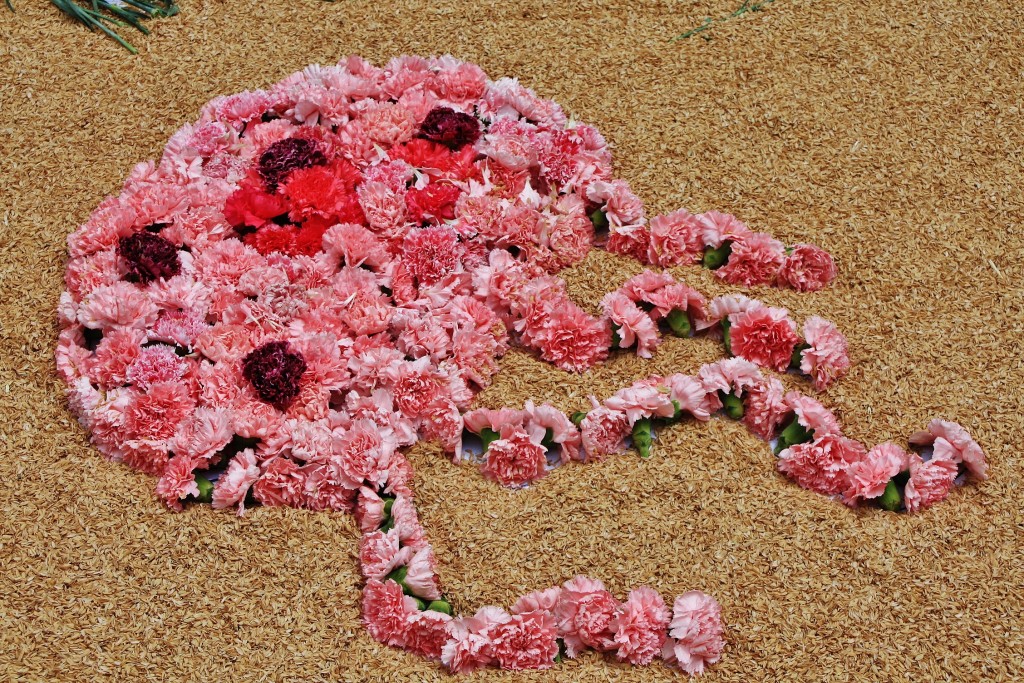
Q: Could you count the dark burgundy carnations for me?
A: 4